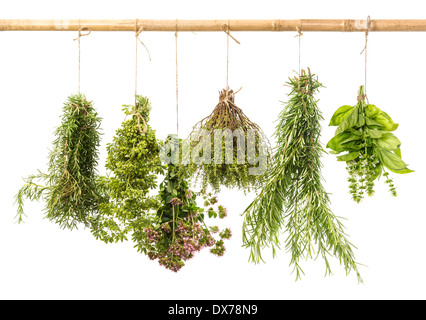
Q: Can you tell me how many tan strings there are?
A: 6